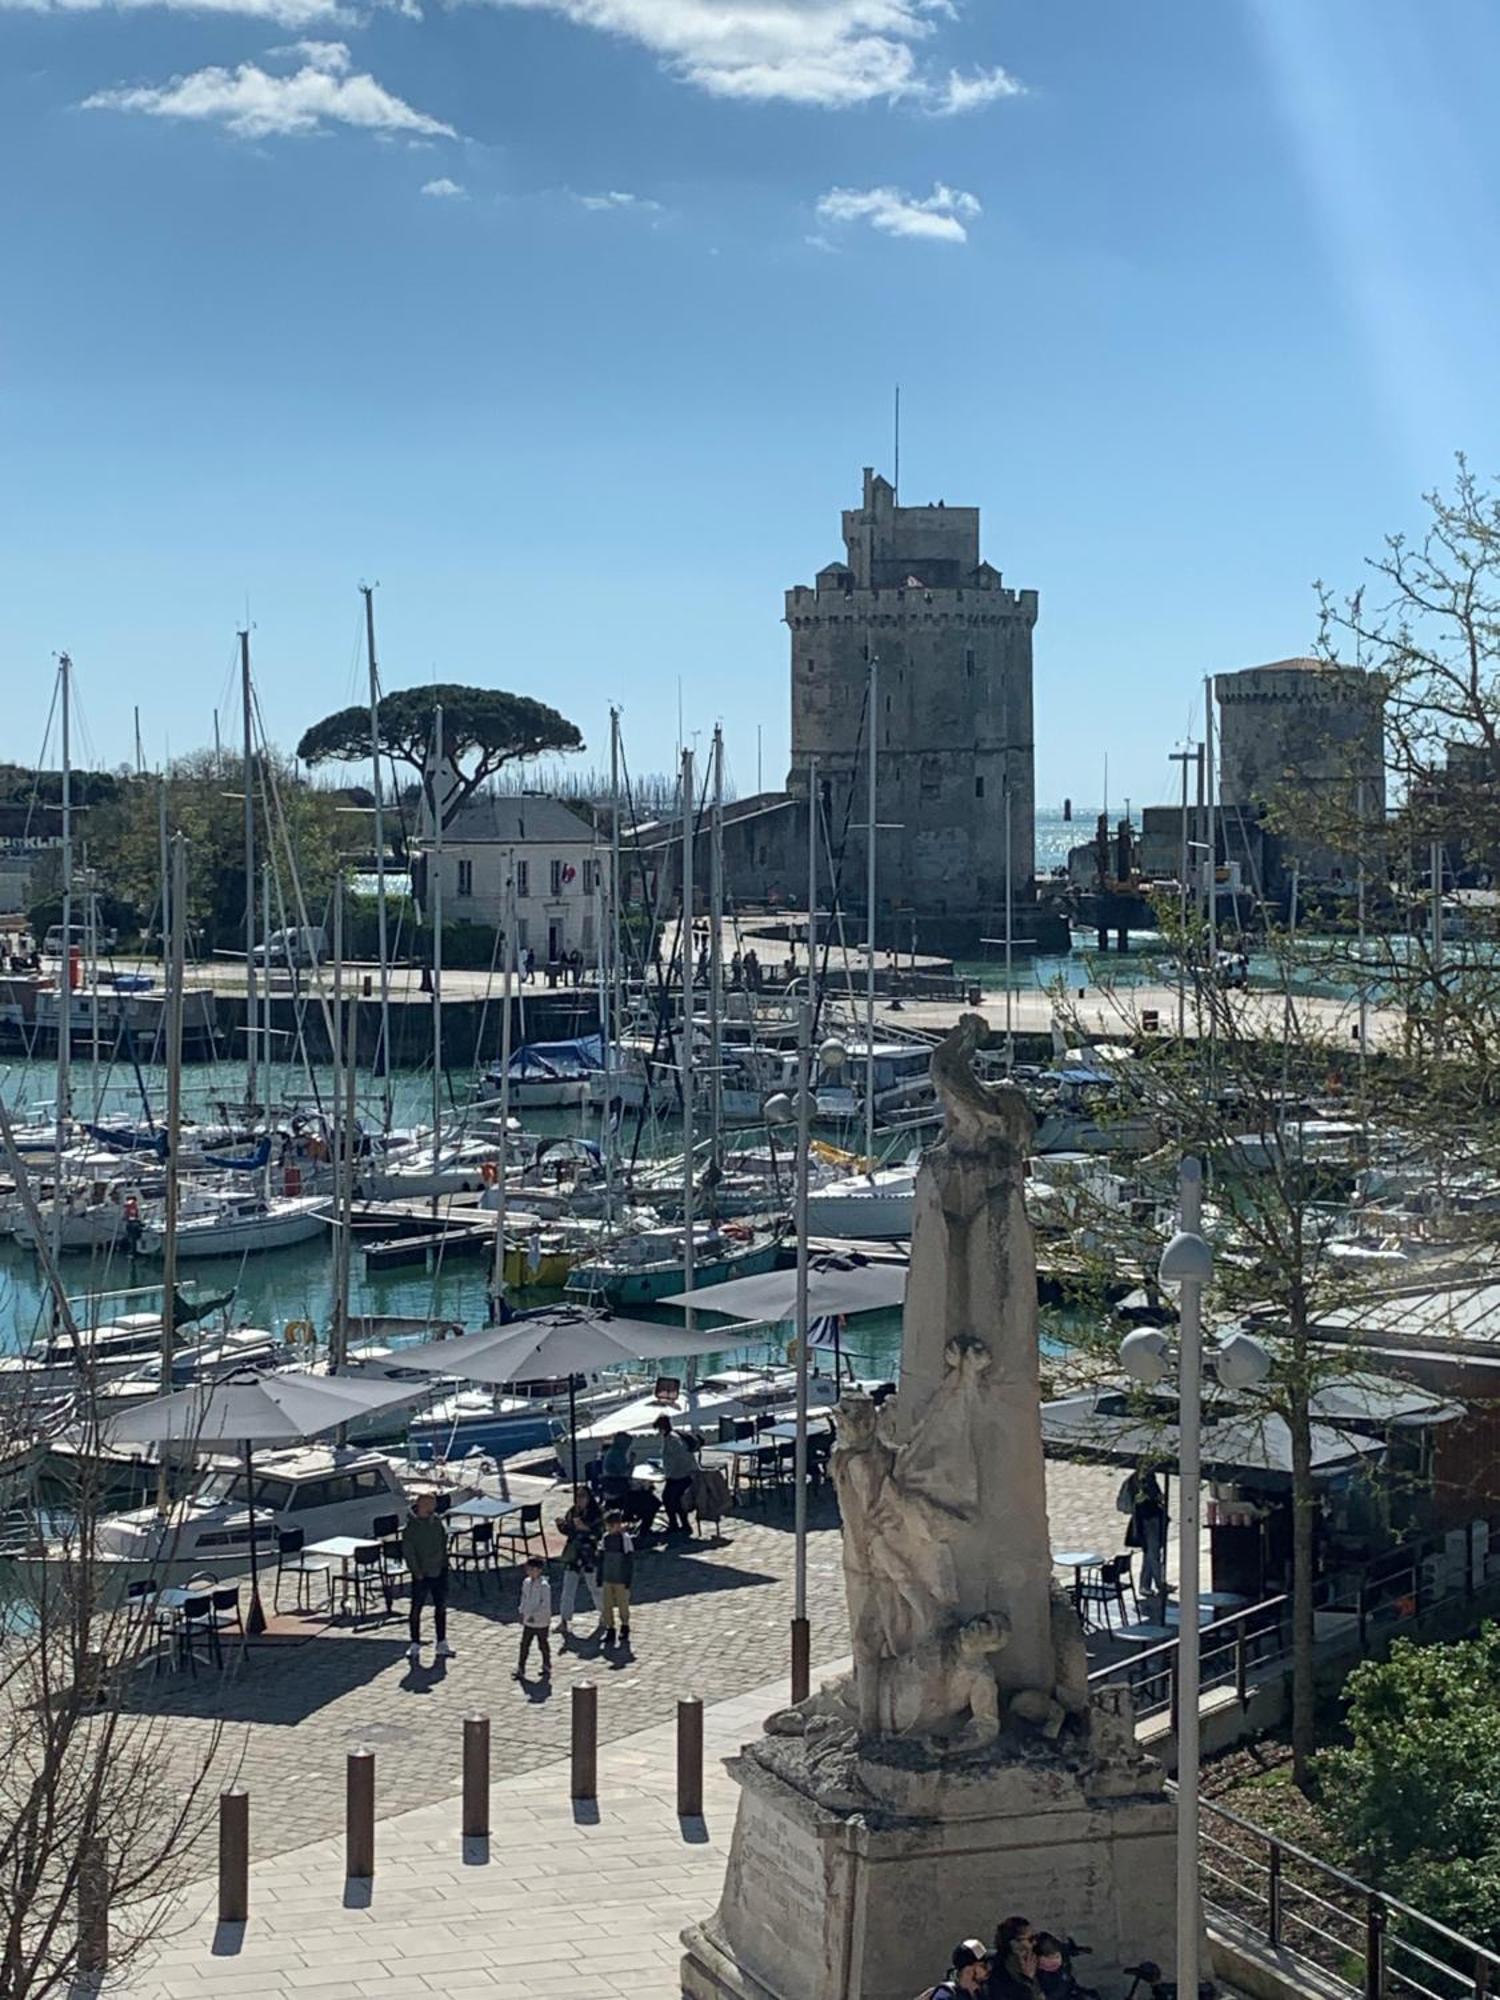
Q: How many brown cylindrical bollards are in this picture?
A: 6